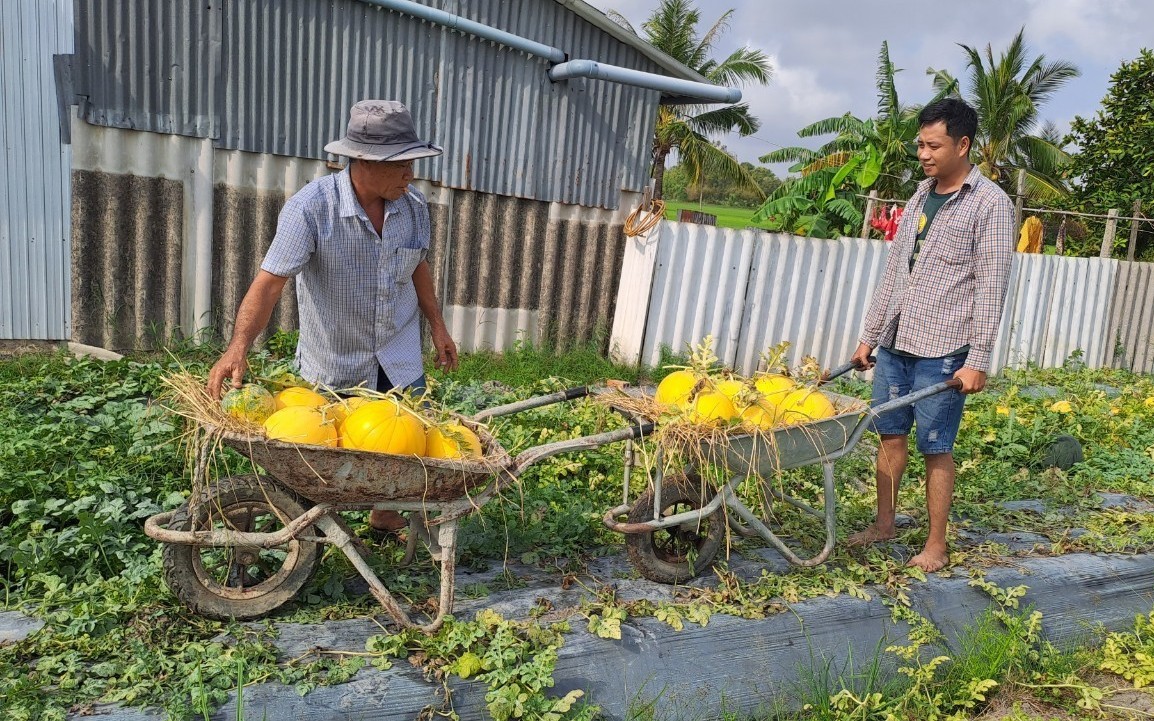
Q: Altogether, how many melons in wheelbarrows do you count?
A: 12